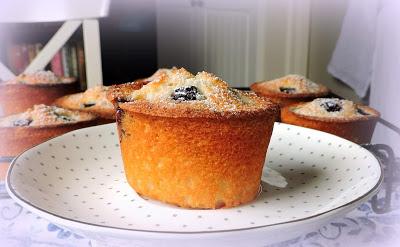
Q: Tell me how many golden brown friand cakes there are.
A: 7